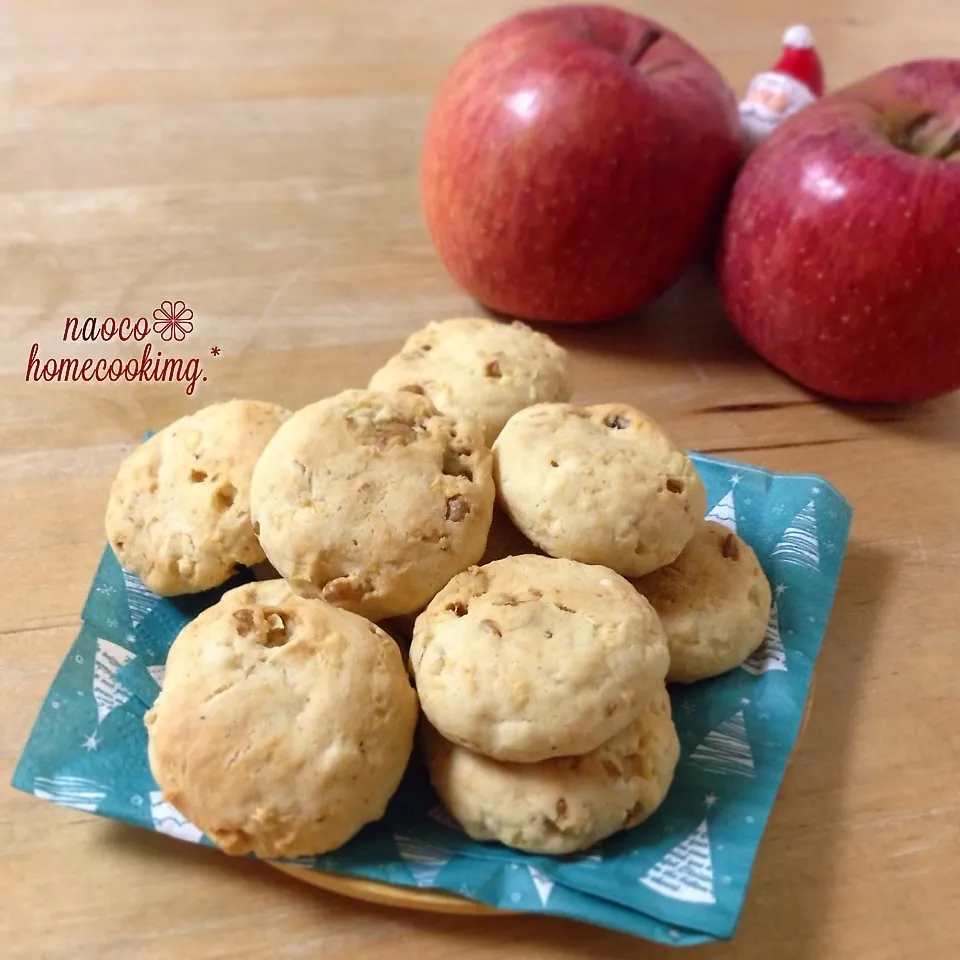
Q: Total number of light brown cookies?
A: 8